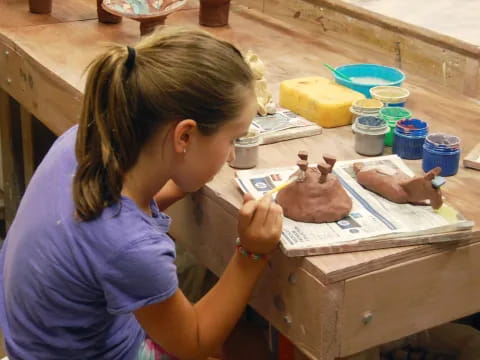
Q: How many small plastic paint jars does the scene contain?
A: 7